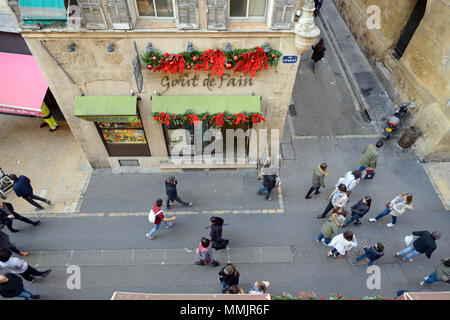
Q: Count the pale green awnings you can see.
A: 2